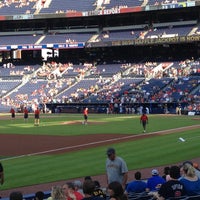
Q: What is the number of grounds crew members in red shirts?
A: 5